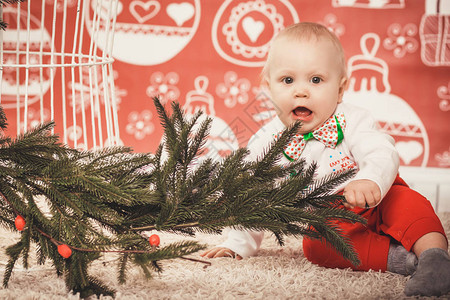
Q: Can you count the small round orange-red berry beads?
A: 3